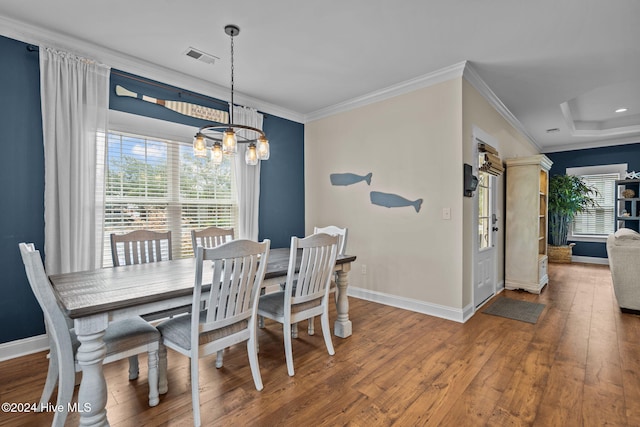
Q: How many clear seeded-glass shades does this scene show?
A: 5